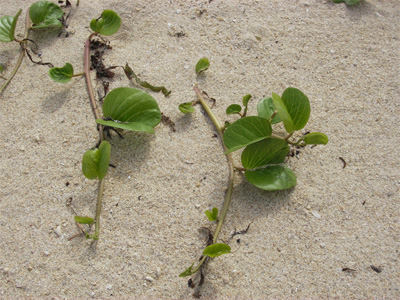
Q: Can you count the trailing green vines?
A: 3